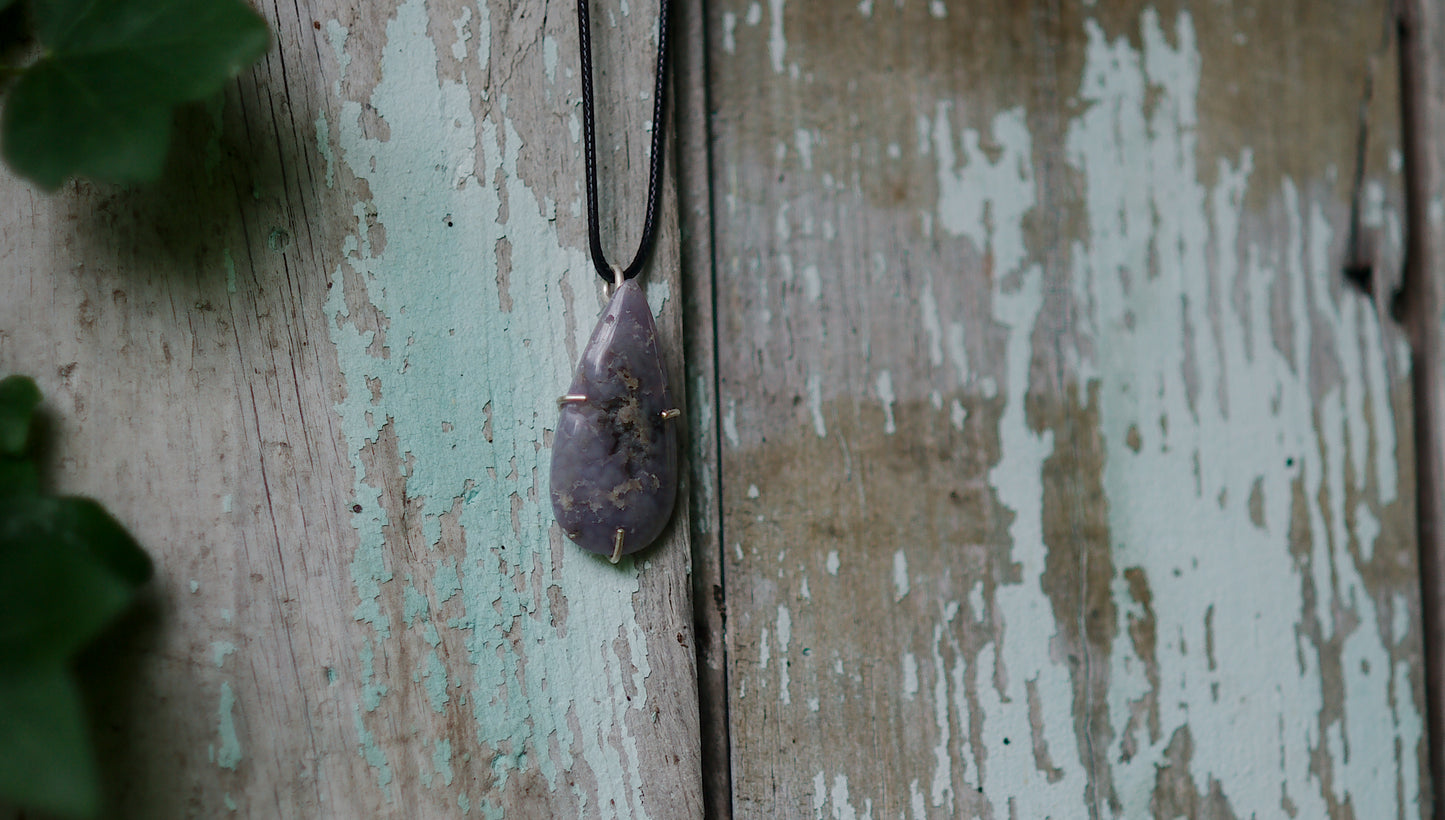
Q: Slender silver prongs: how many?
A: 3